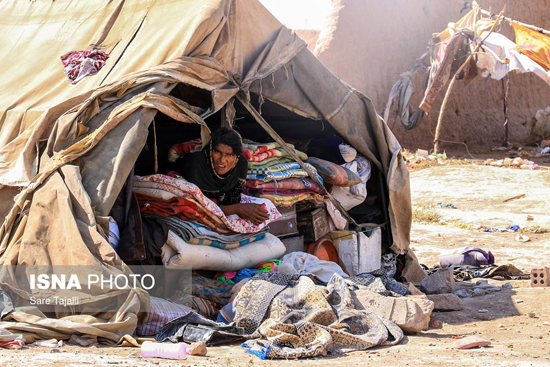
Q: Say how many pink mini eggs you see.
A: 0